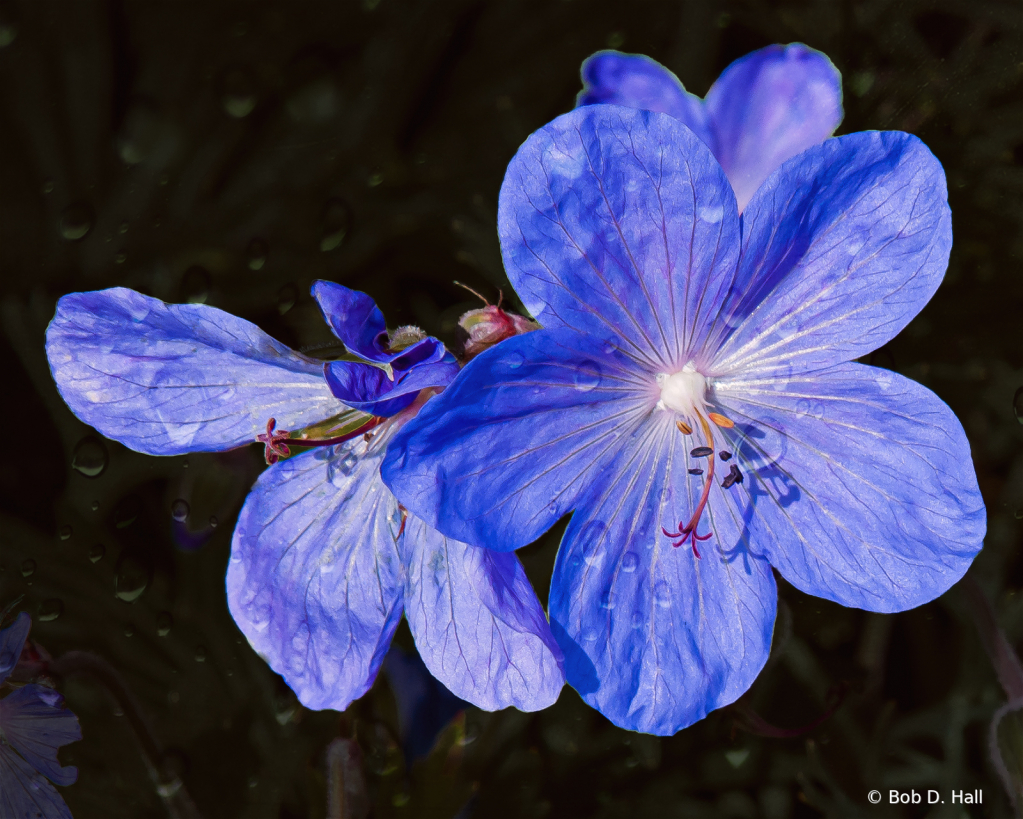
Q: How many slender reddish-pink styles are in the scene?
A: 2